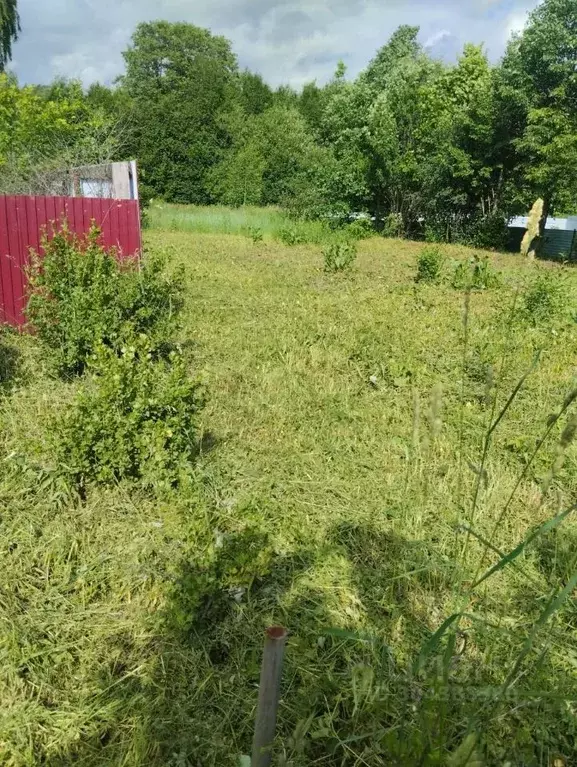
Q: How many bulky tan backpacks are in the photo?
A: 0